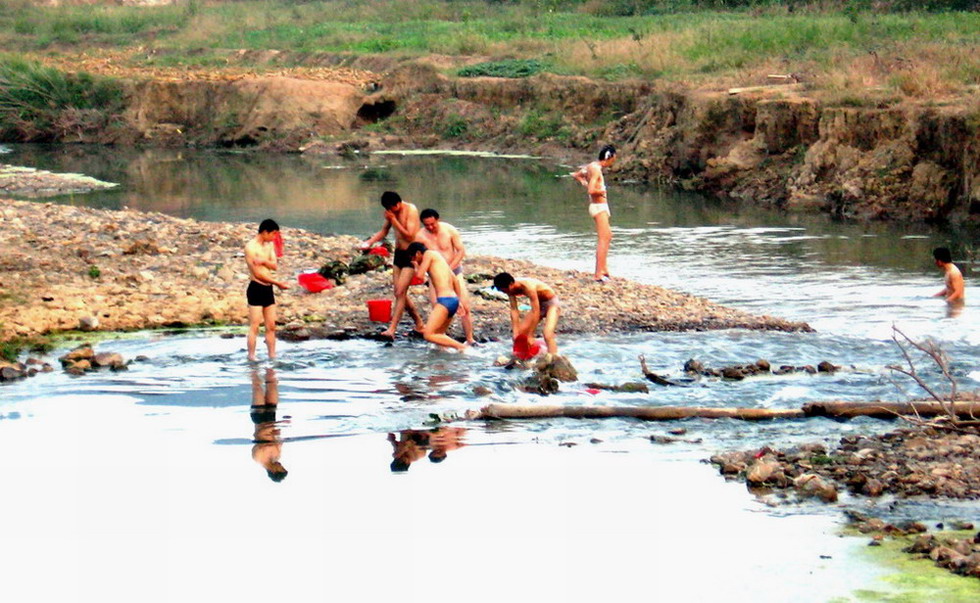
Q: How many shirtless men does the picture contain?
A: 7